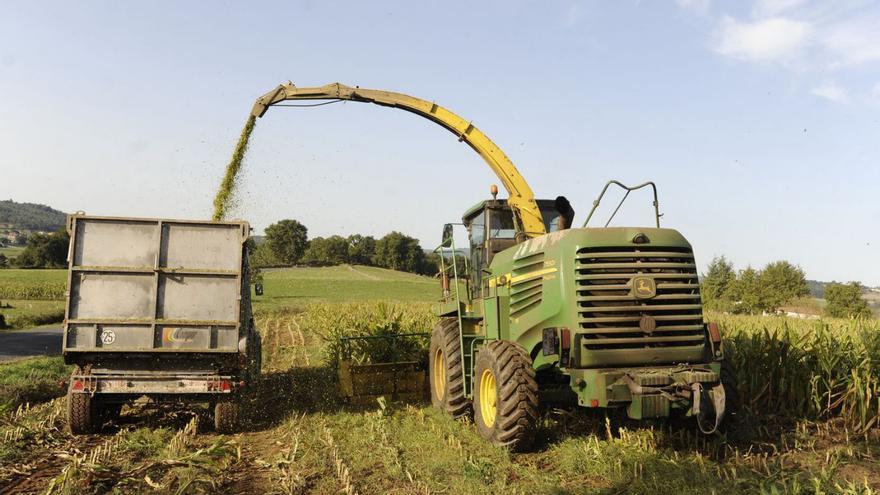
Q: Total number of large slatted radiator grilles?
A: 1